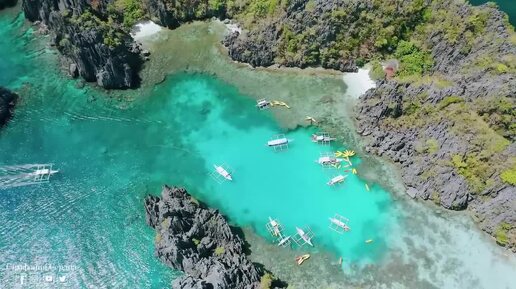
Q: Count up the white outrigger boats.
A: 11